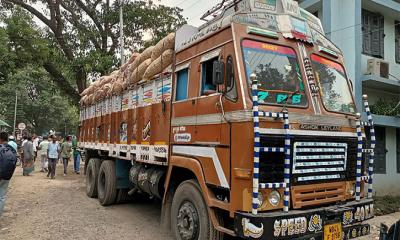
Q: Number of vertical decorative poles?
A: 4